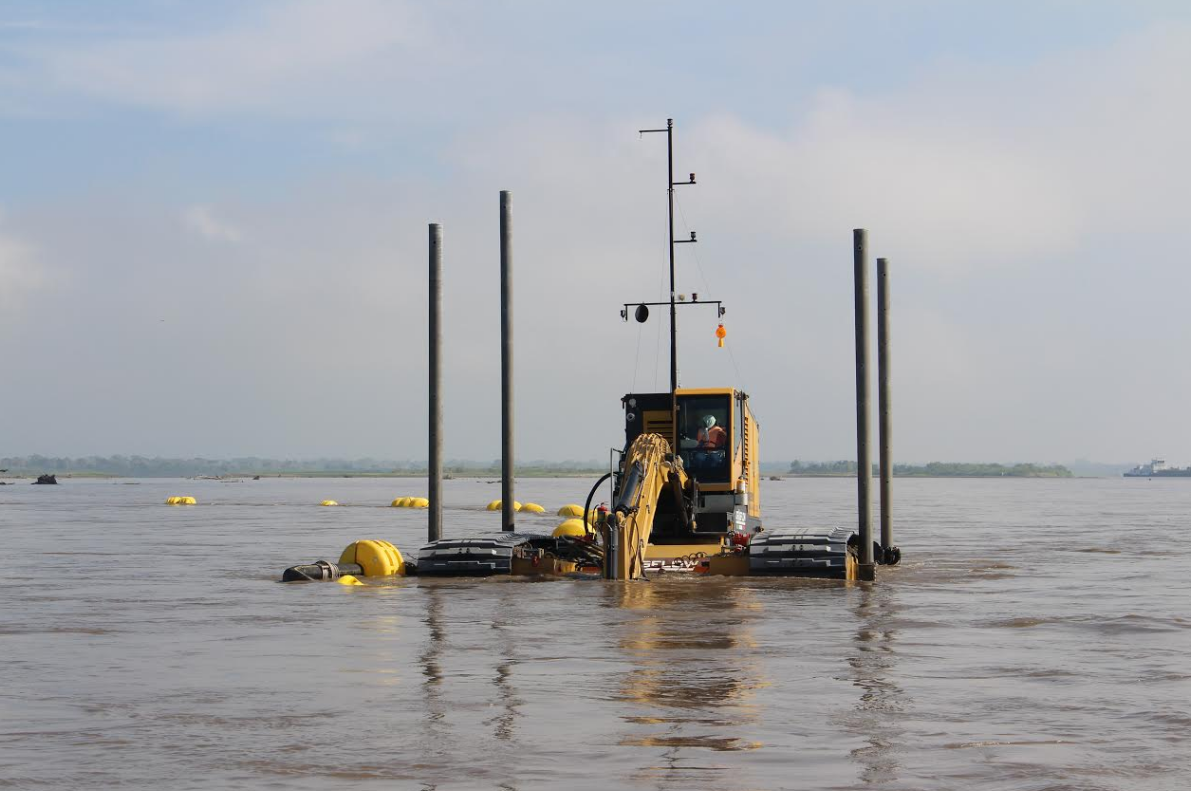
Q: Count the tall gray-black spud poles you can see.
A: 4